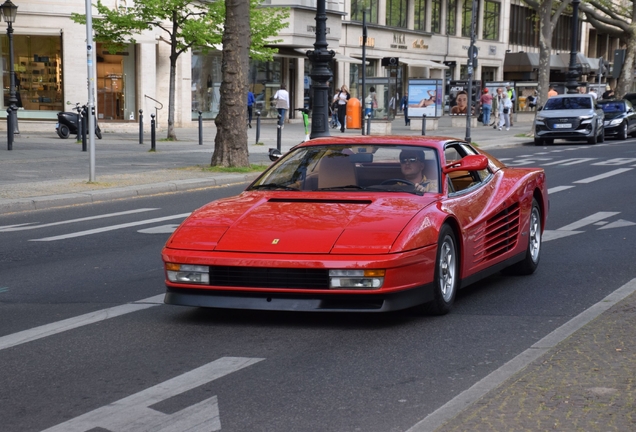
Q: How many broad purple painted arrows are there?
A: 0